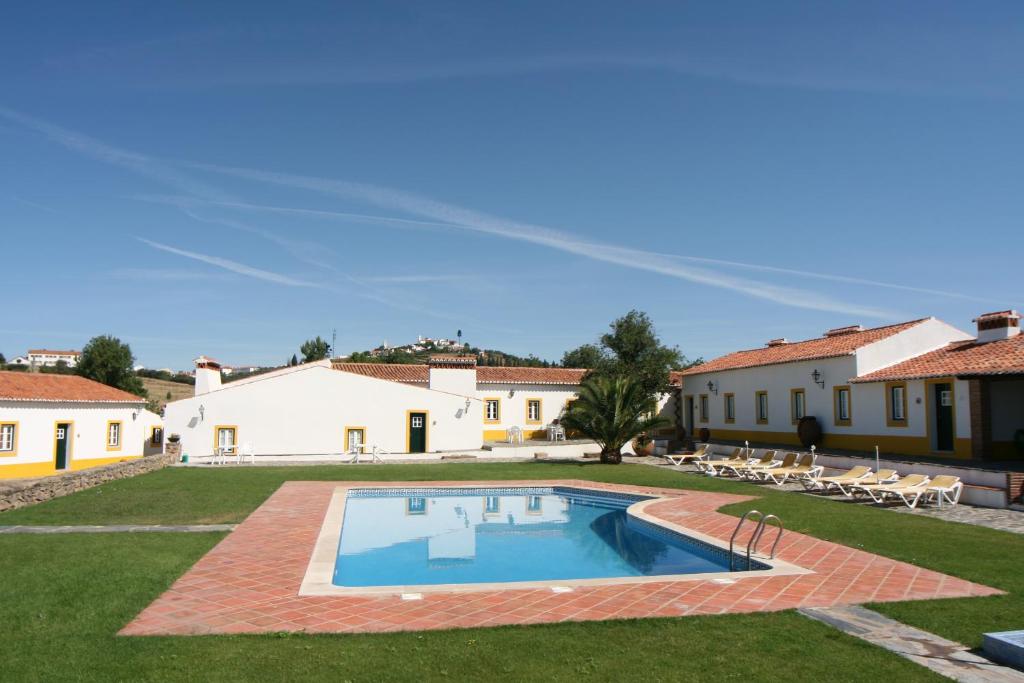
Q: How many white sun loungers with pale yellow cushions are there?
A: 10